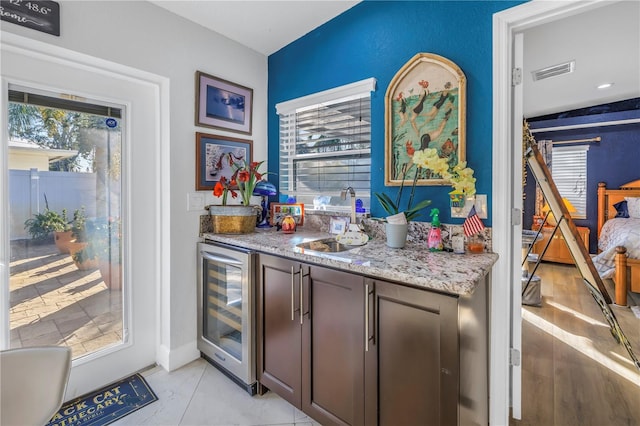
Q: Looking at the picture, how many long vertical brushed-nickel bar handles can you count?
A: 3